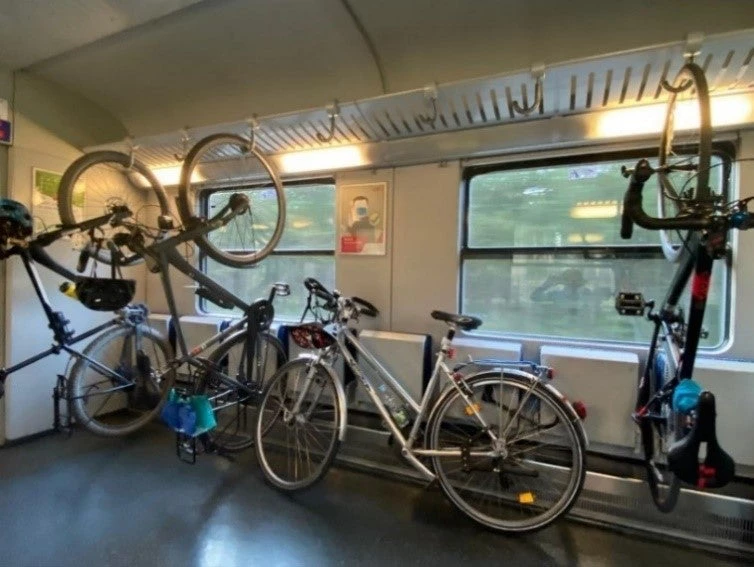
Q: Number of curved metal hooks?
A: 7